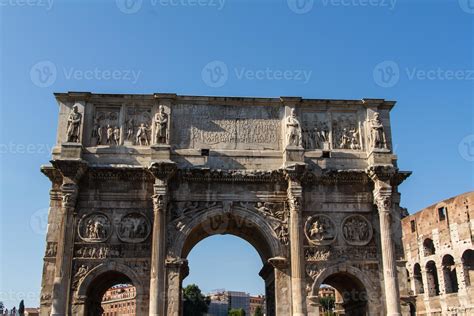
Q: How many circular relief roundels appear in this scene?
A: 4